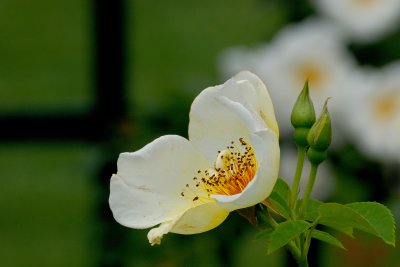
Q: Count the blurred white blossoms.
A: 3